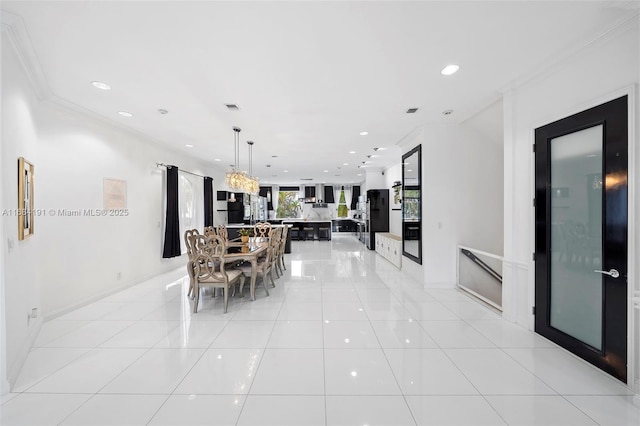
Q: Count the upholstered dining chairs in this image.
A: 8